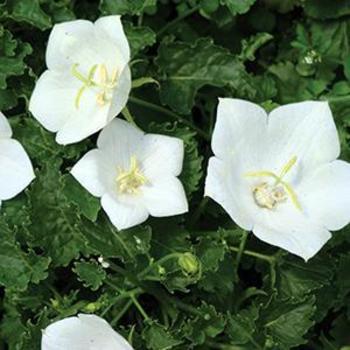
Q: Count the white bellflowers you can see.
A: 5